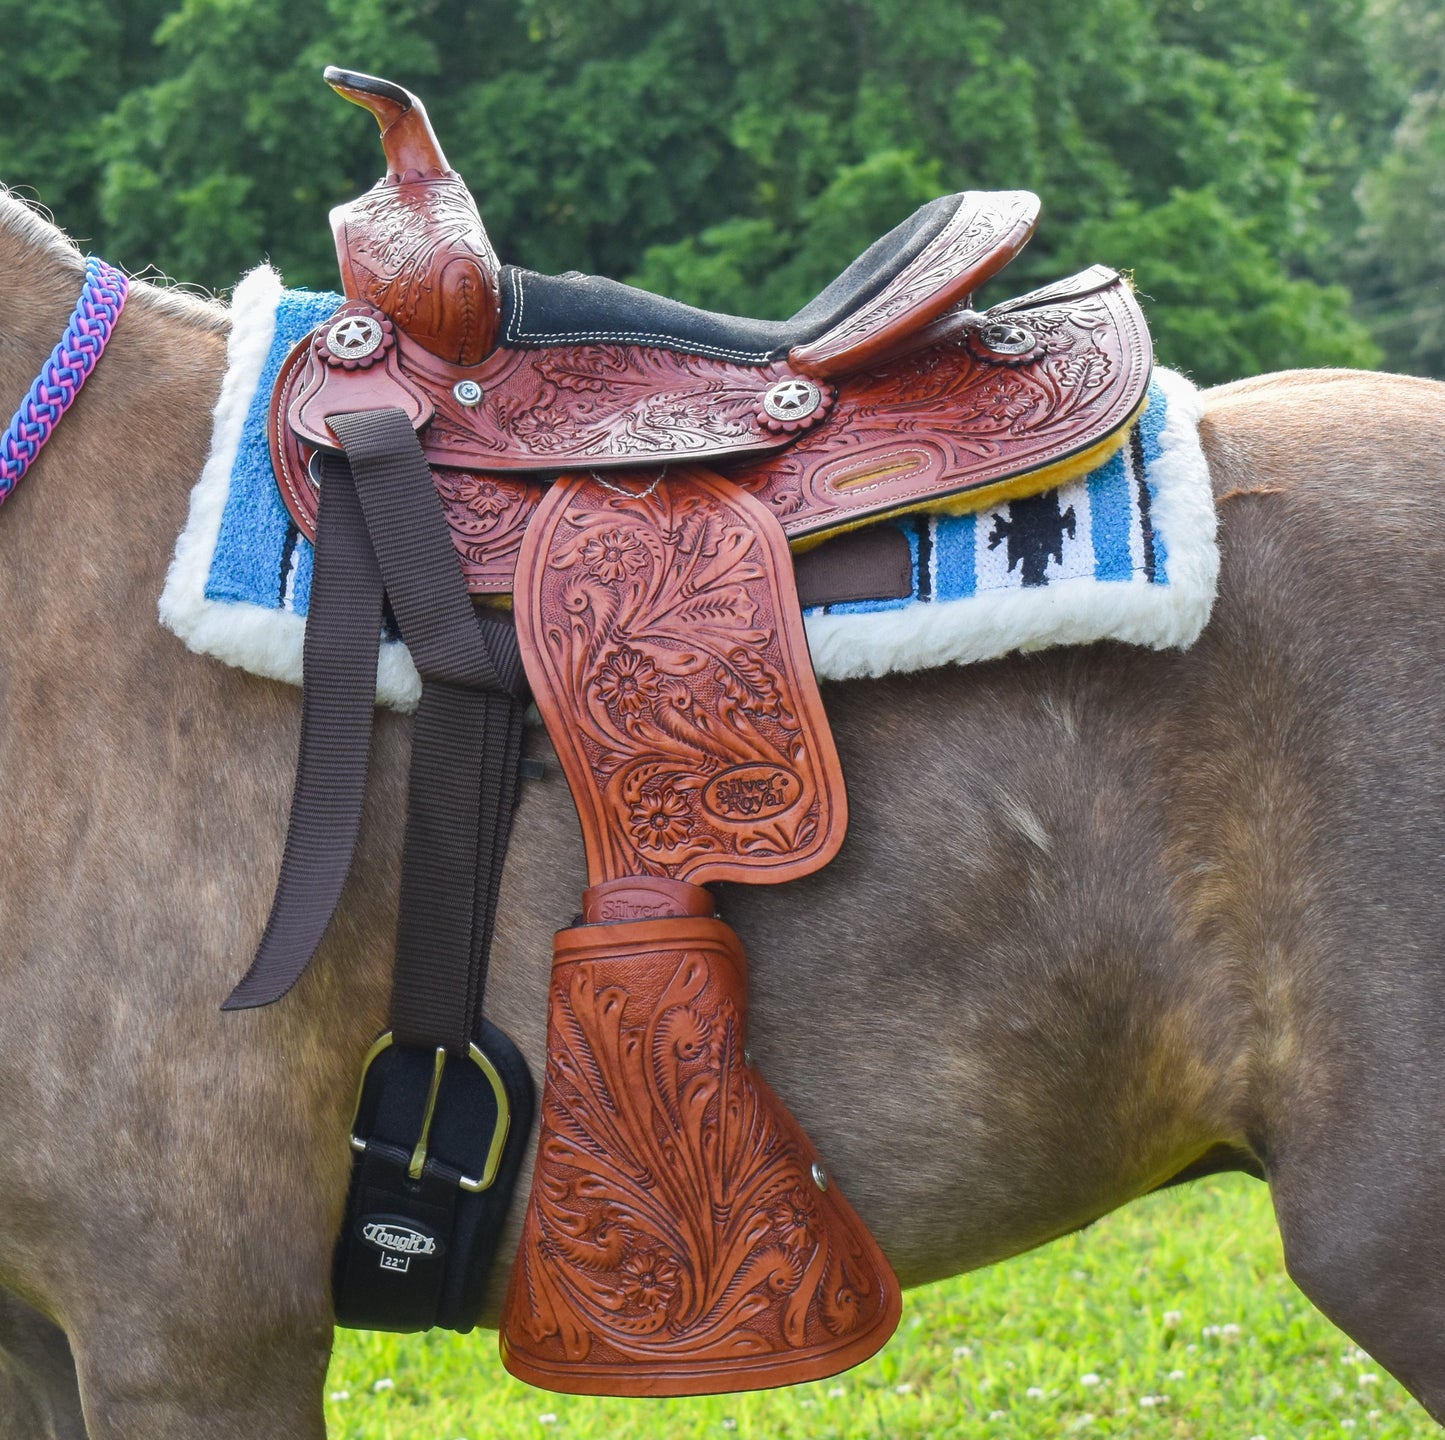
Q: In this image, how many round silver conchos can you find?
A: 3